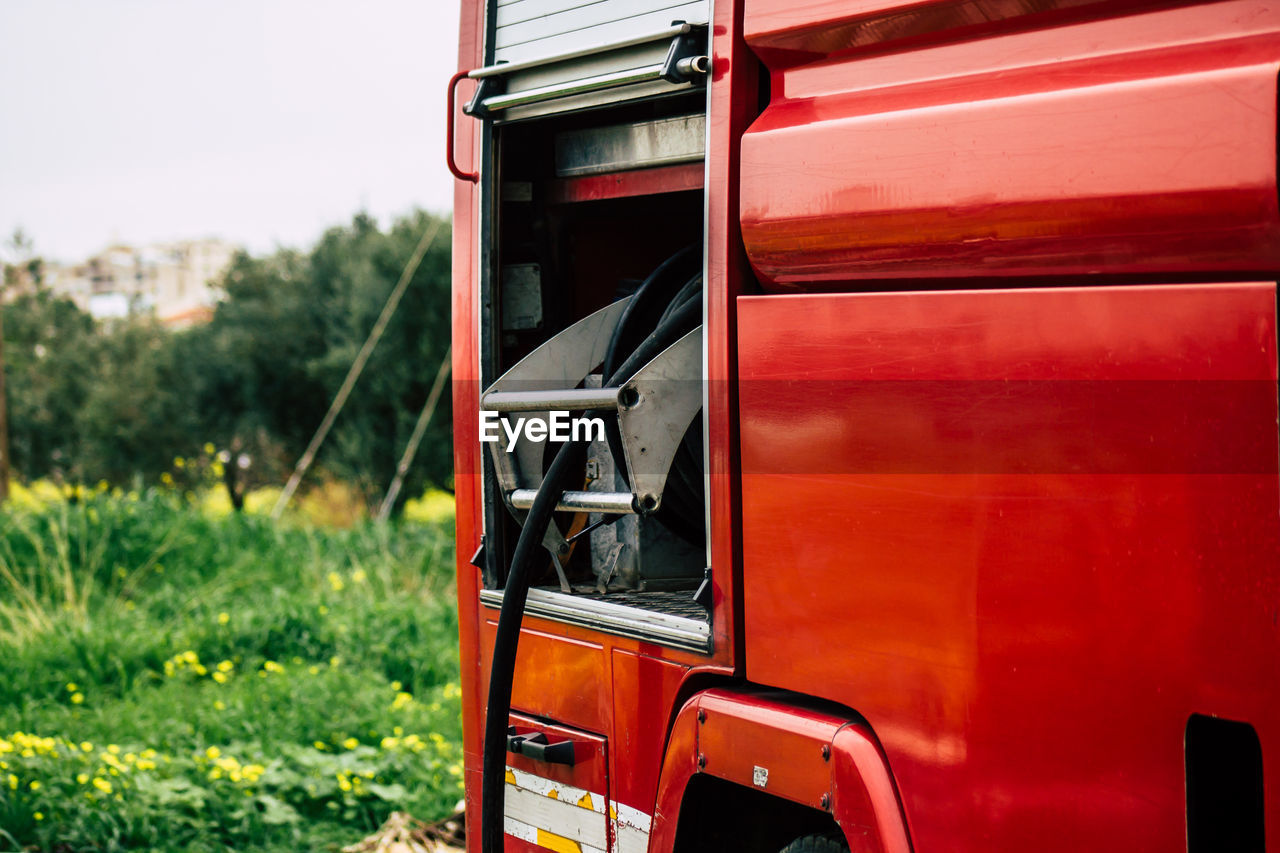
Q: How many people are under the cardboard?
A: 0